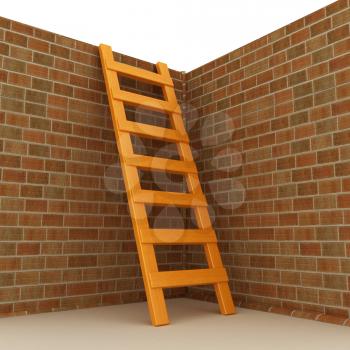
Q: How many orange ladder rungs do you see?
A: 7